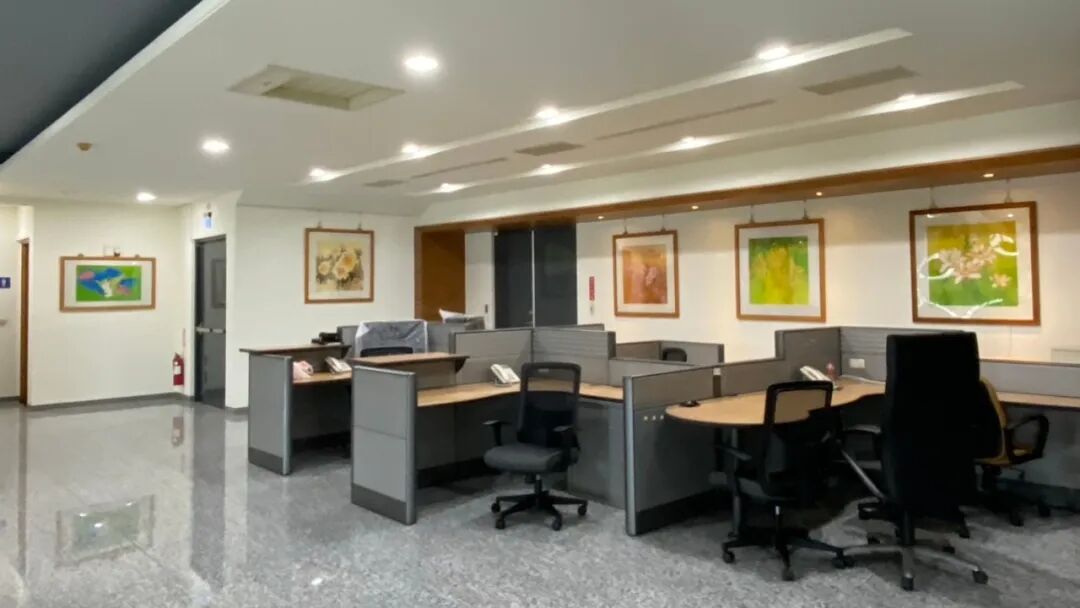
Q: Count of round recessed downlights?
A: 15